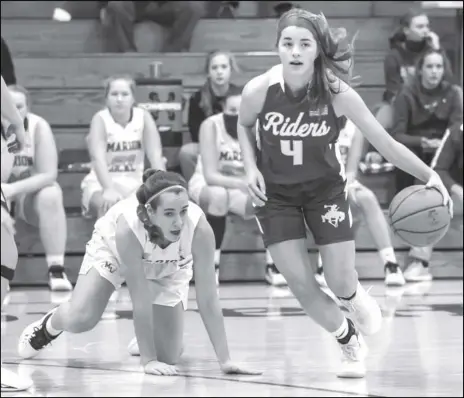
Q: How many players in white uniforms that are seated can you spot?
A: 4